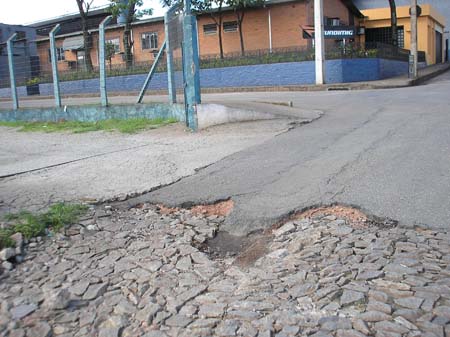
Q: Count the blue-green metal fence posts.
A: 5